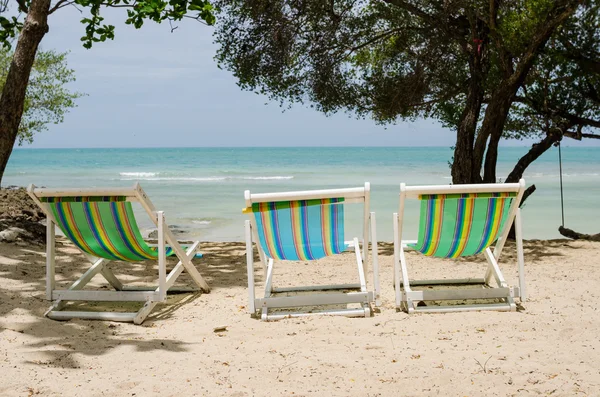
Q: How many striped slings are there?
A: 3